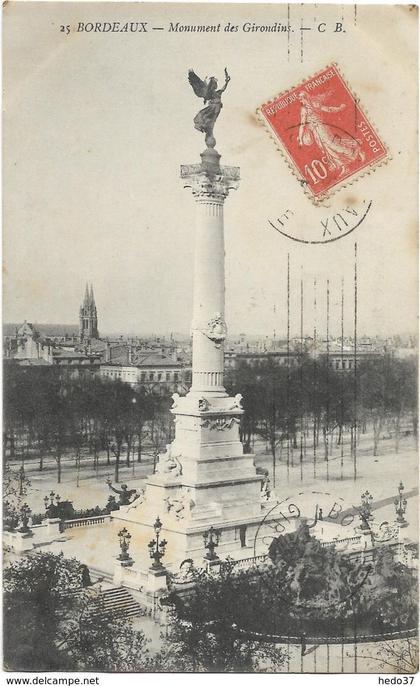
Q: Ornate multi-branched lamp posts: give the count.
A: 7